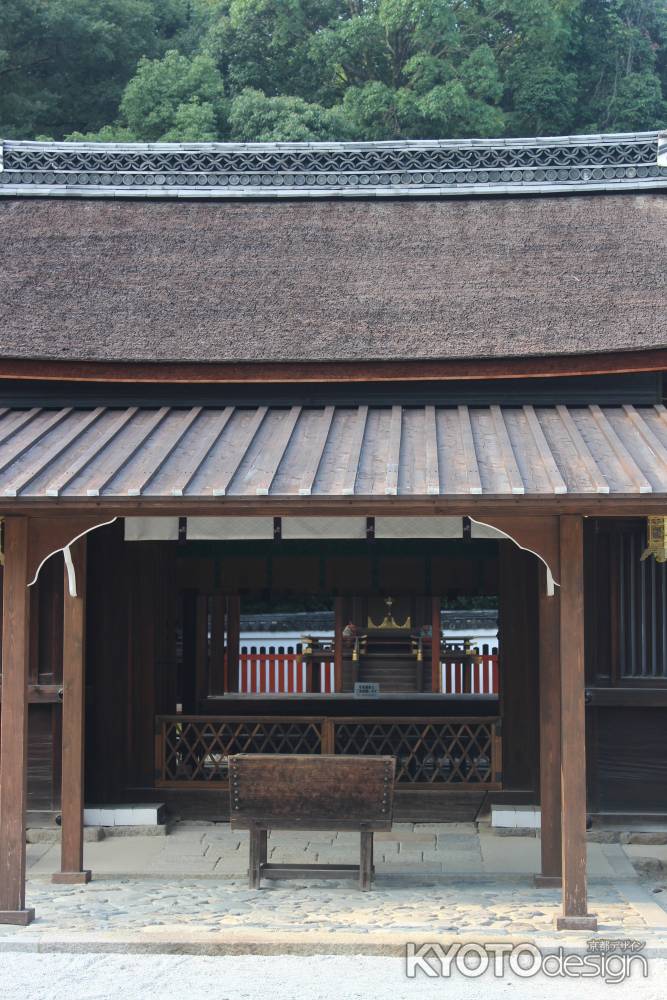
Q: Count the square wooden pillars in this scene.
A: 4